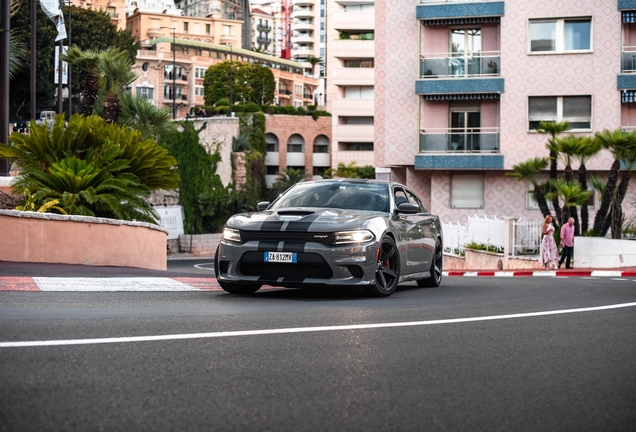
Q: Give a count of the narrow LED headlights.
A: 2